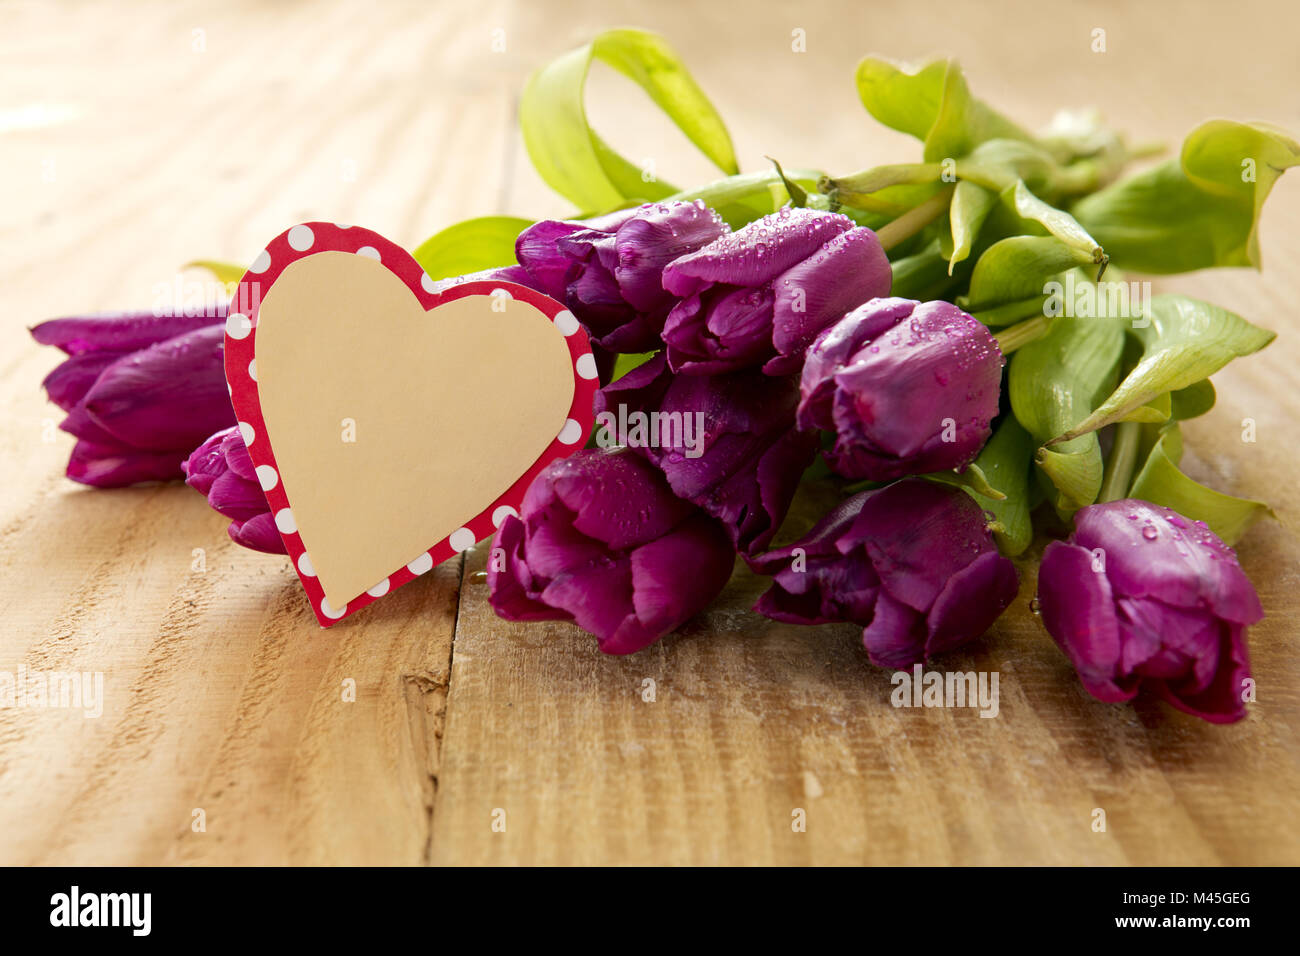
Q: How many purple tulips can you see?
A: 9